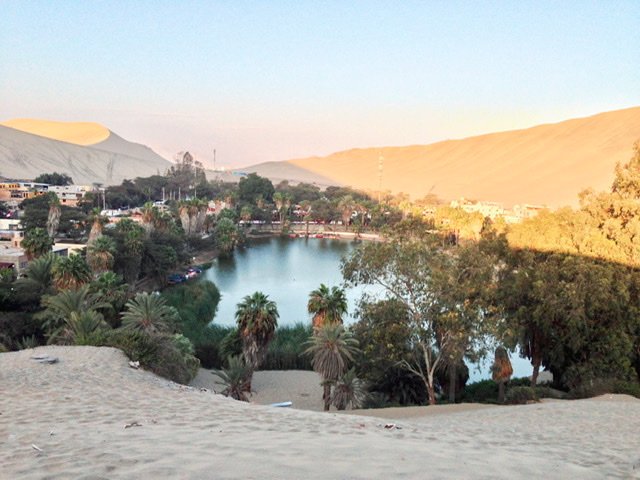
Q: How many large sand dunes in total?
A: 2